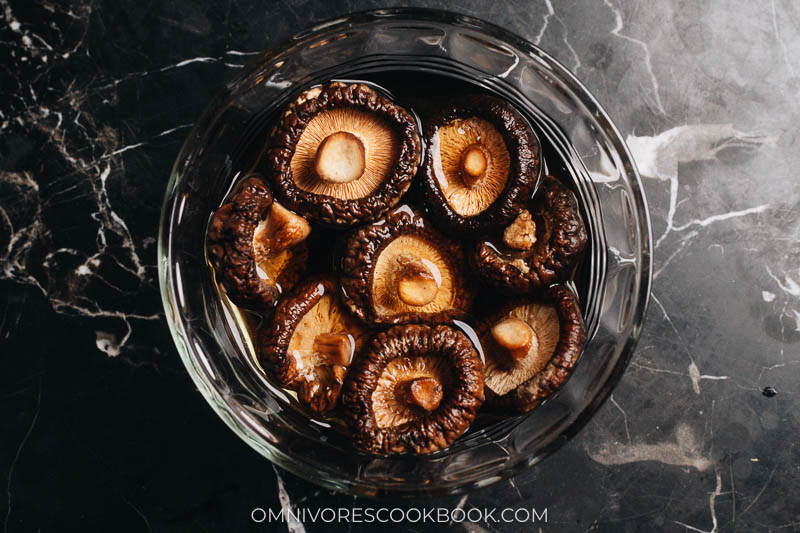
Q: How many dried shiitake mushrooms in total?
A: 8